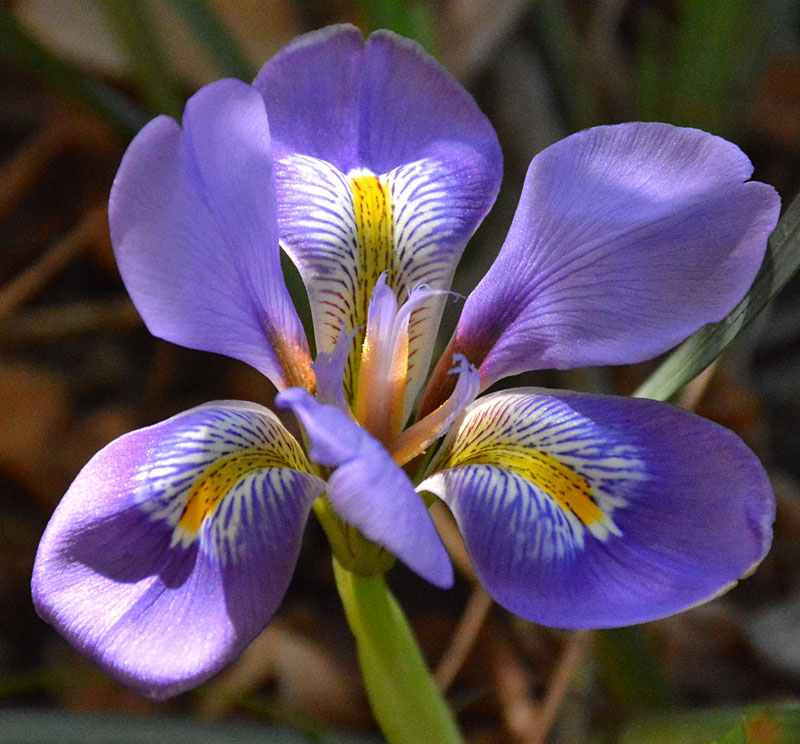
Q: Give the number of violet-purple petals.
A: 6